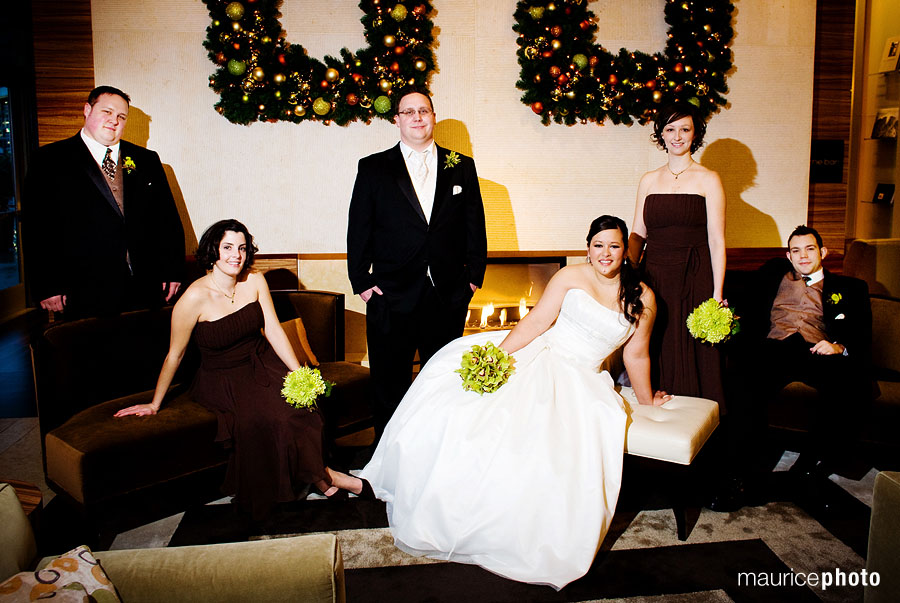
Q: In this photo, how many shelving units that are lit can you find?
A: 1